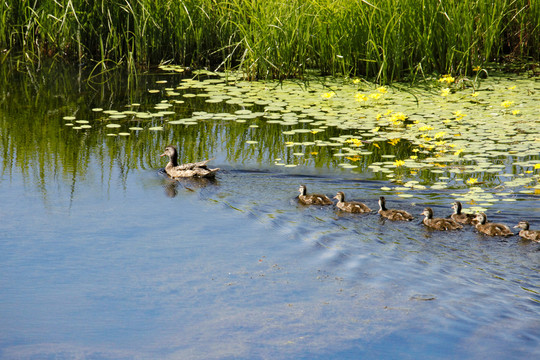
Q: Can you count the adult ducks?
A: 1